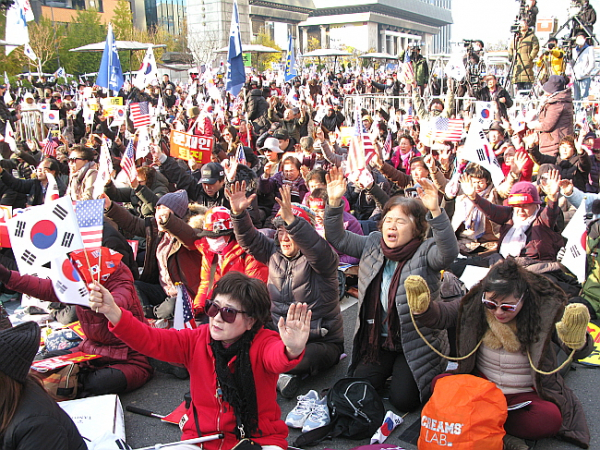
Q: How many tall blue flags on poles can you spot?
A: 3